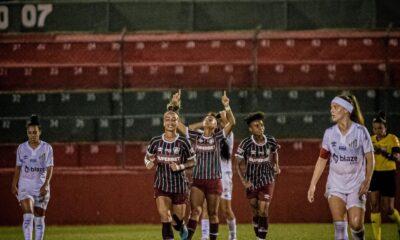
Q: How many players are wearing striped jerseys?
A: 3